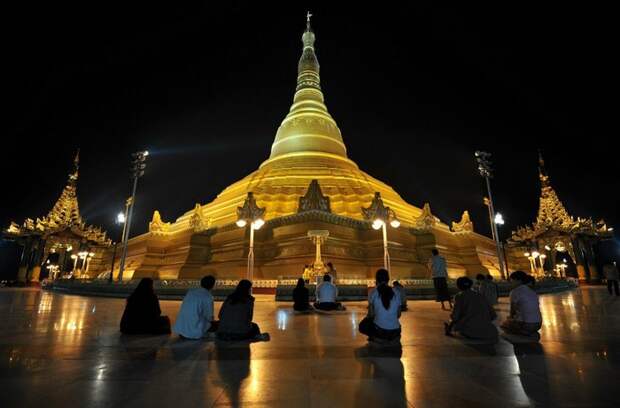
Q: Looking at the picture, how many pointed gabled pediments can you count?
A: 7